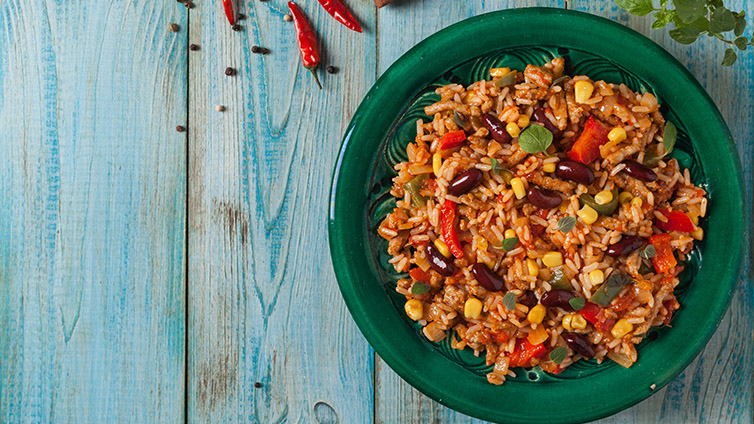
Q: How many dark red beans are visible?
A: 11